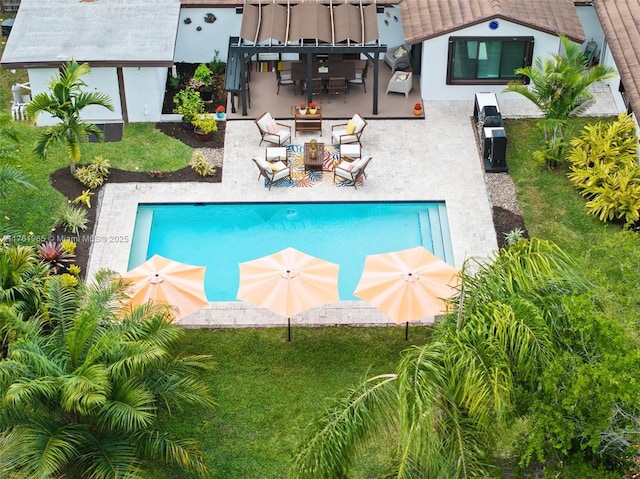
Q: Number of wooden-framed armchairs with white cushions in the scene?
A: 4